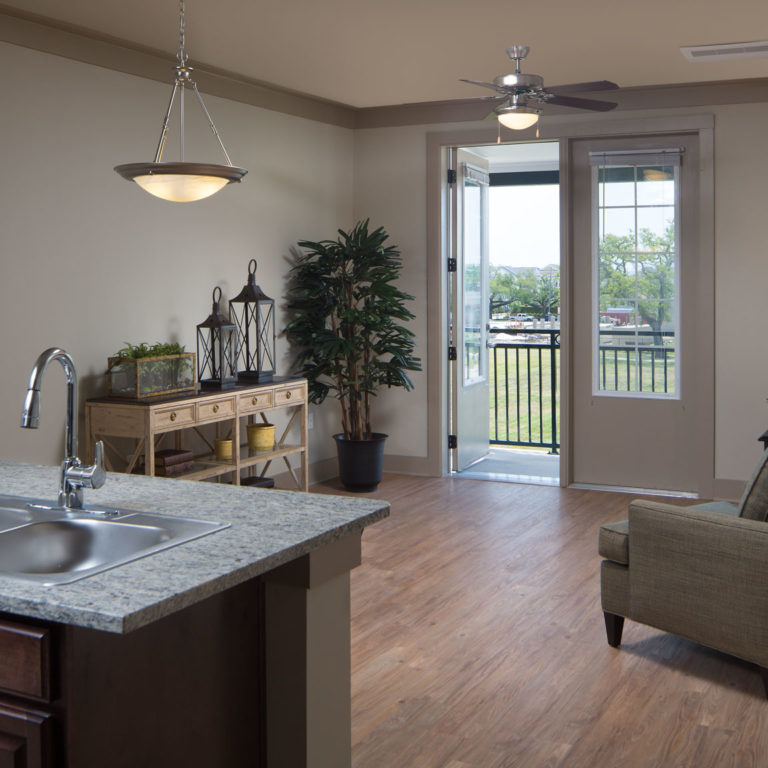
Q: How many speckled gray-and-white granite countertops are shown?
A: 1